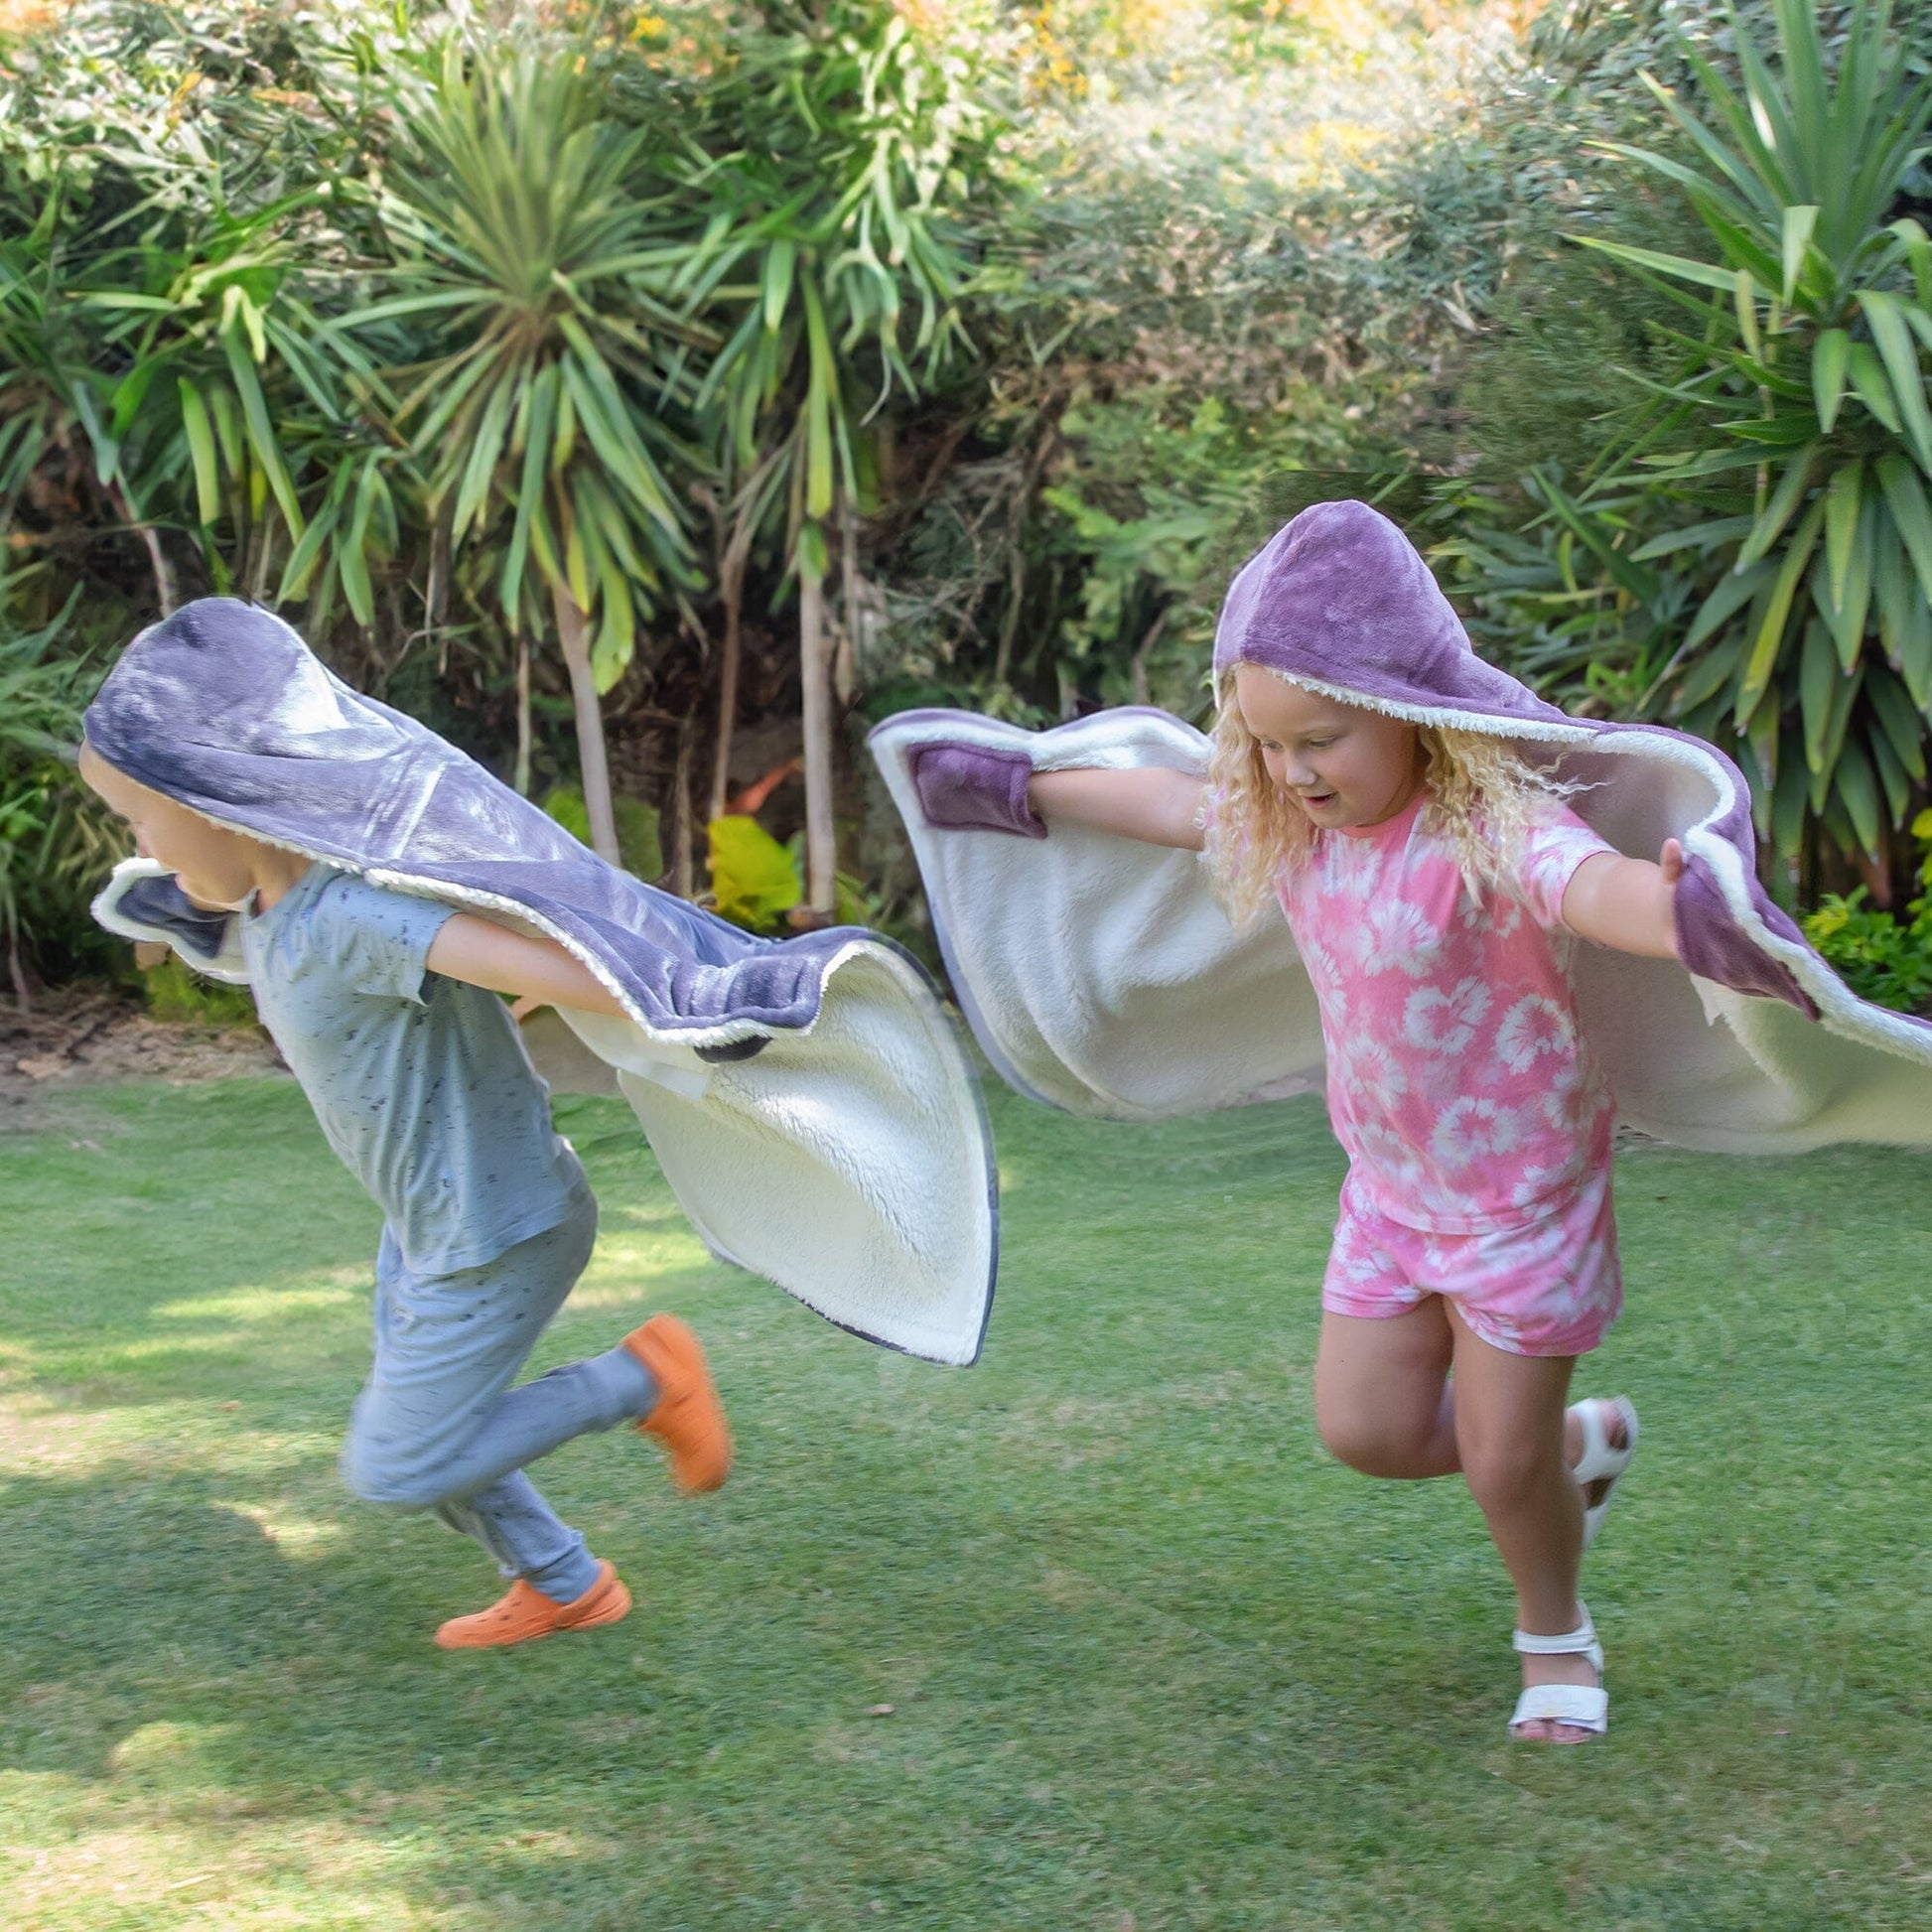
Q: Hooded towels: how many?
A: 2